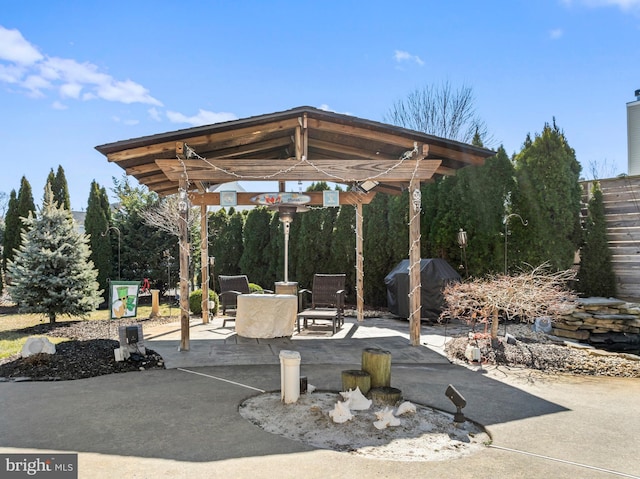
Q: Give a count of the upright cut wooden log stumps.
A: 3